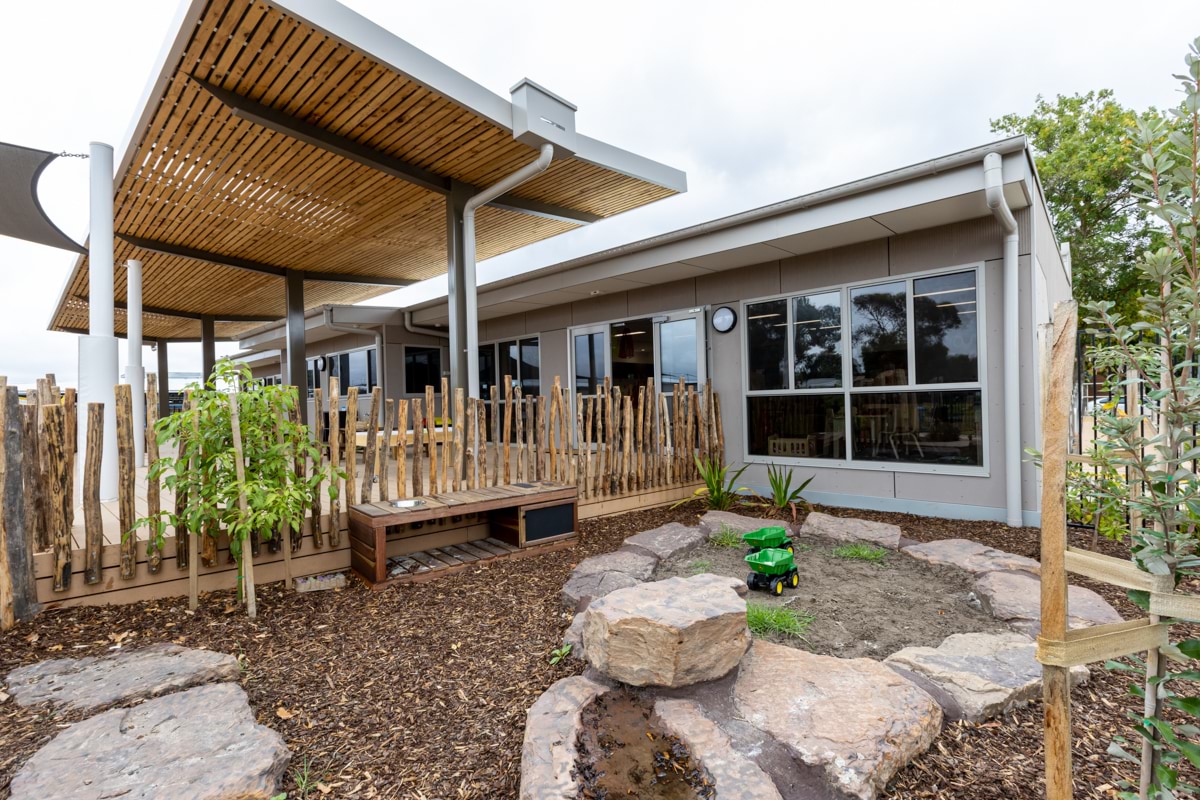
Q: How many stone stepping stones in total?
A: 2